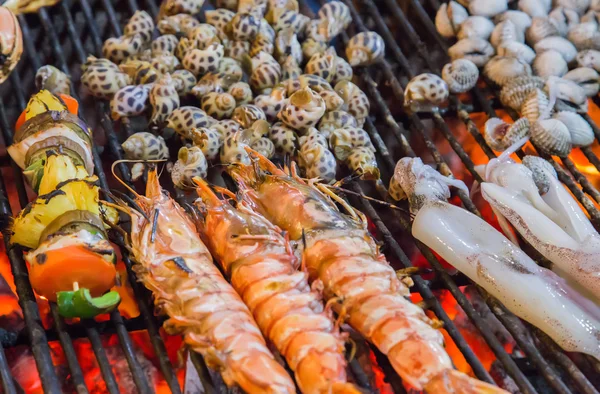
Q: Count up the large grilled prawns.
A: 3